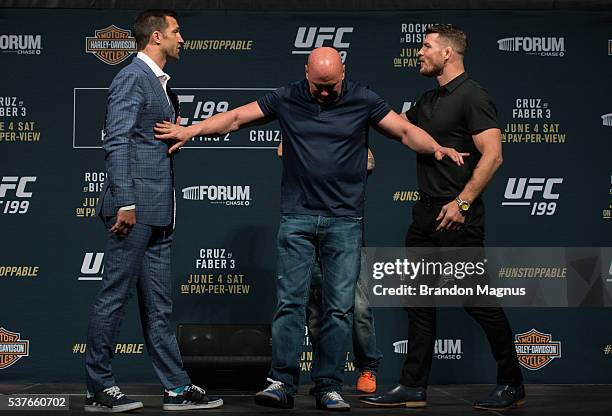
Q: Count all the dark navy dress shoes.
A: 2